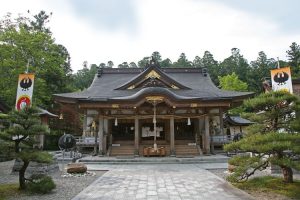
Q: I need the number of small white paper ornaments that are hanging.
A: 2